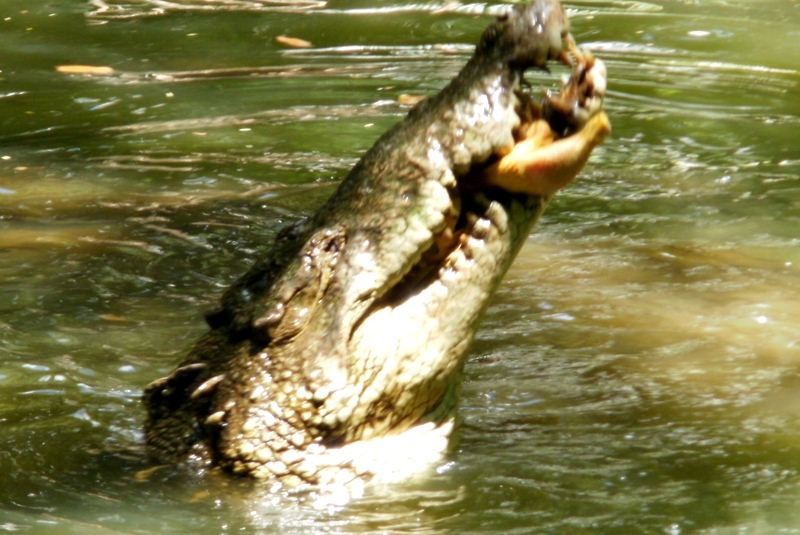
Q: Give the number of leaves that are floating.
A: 3